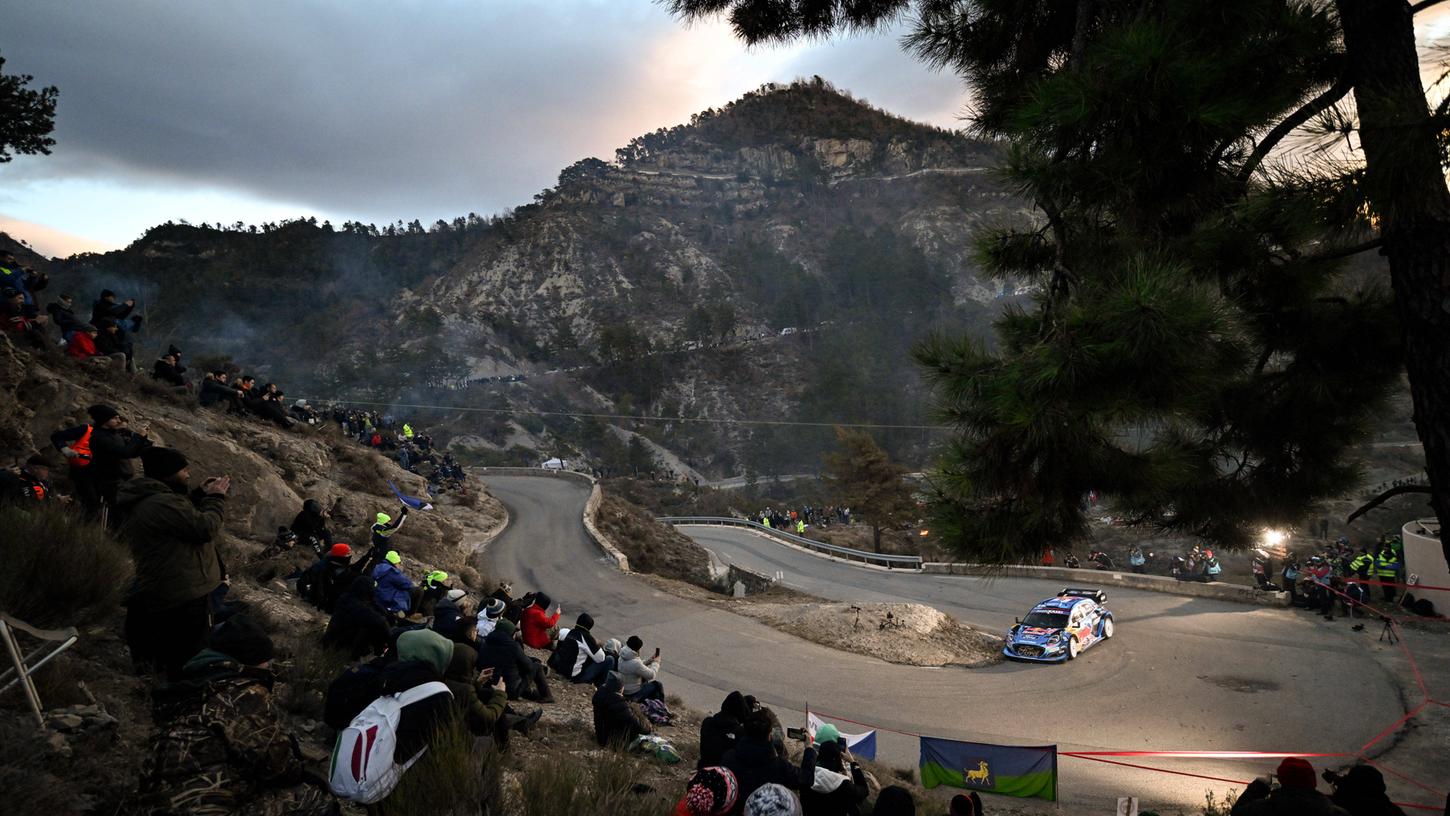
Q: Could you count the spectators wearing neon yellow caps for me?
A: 3